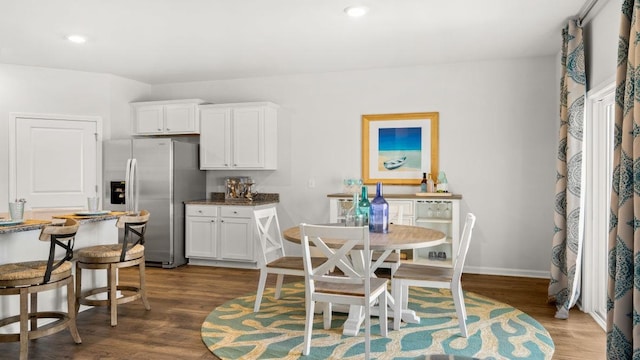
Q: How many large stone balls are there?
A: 0